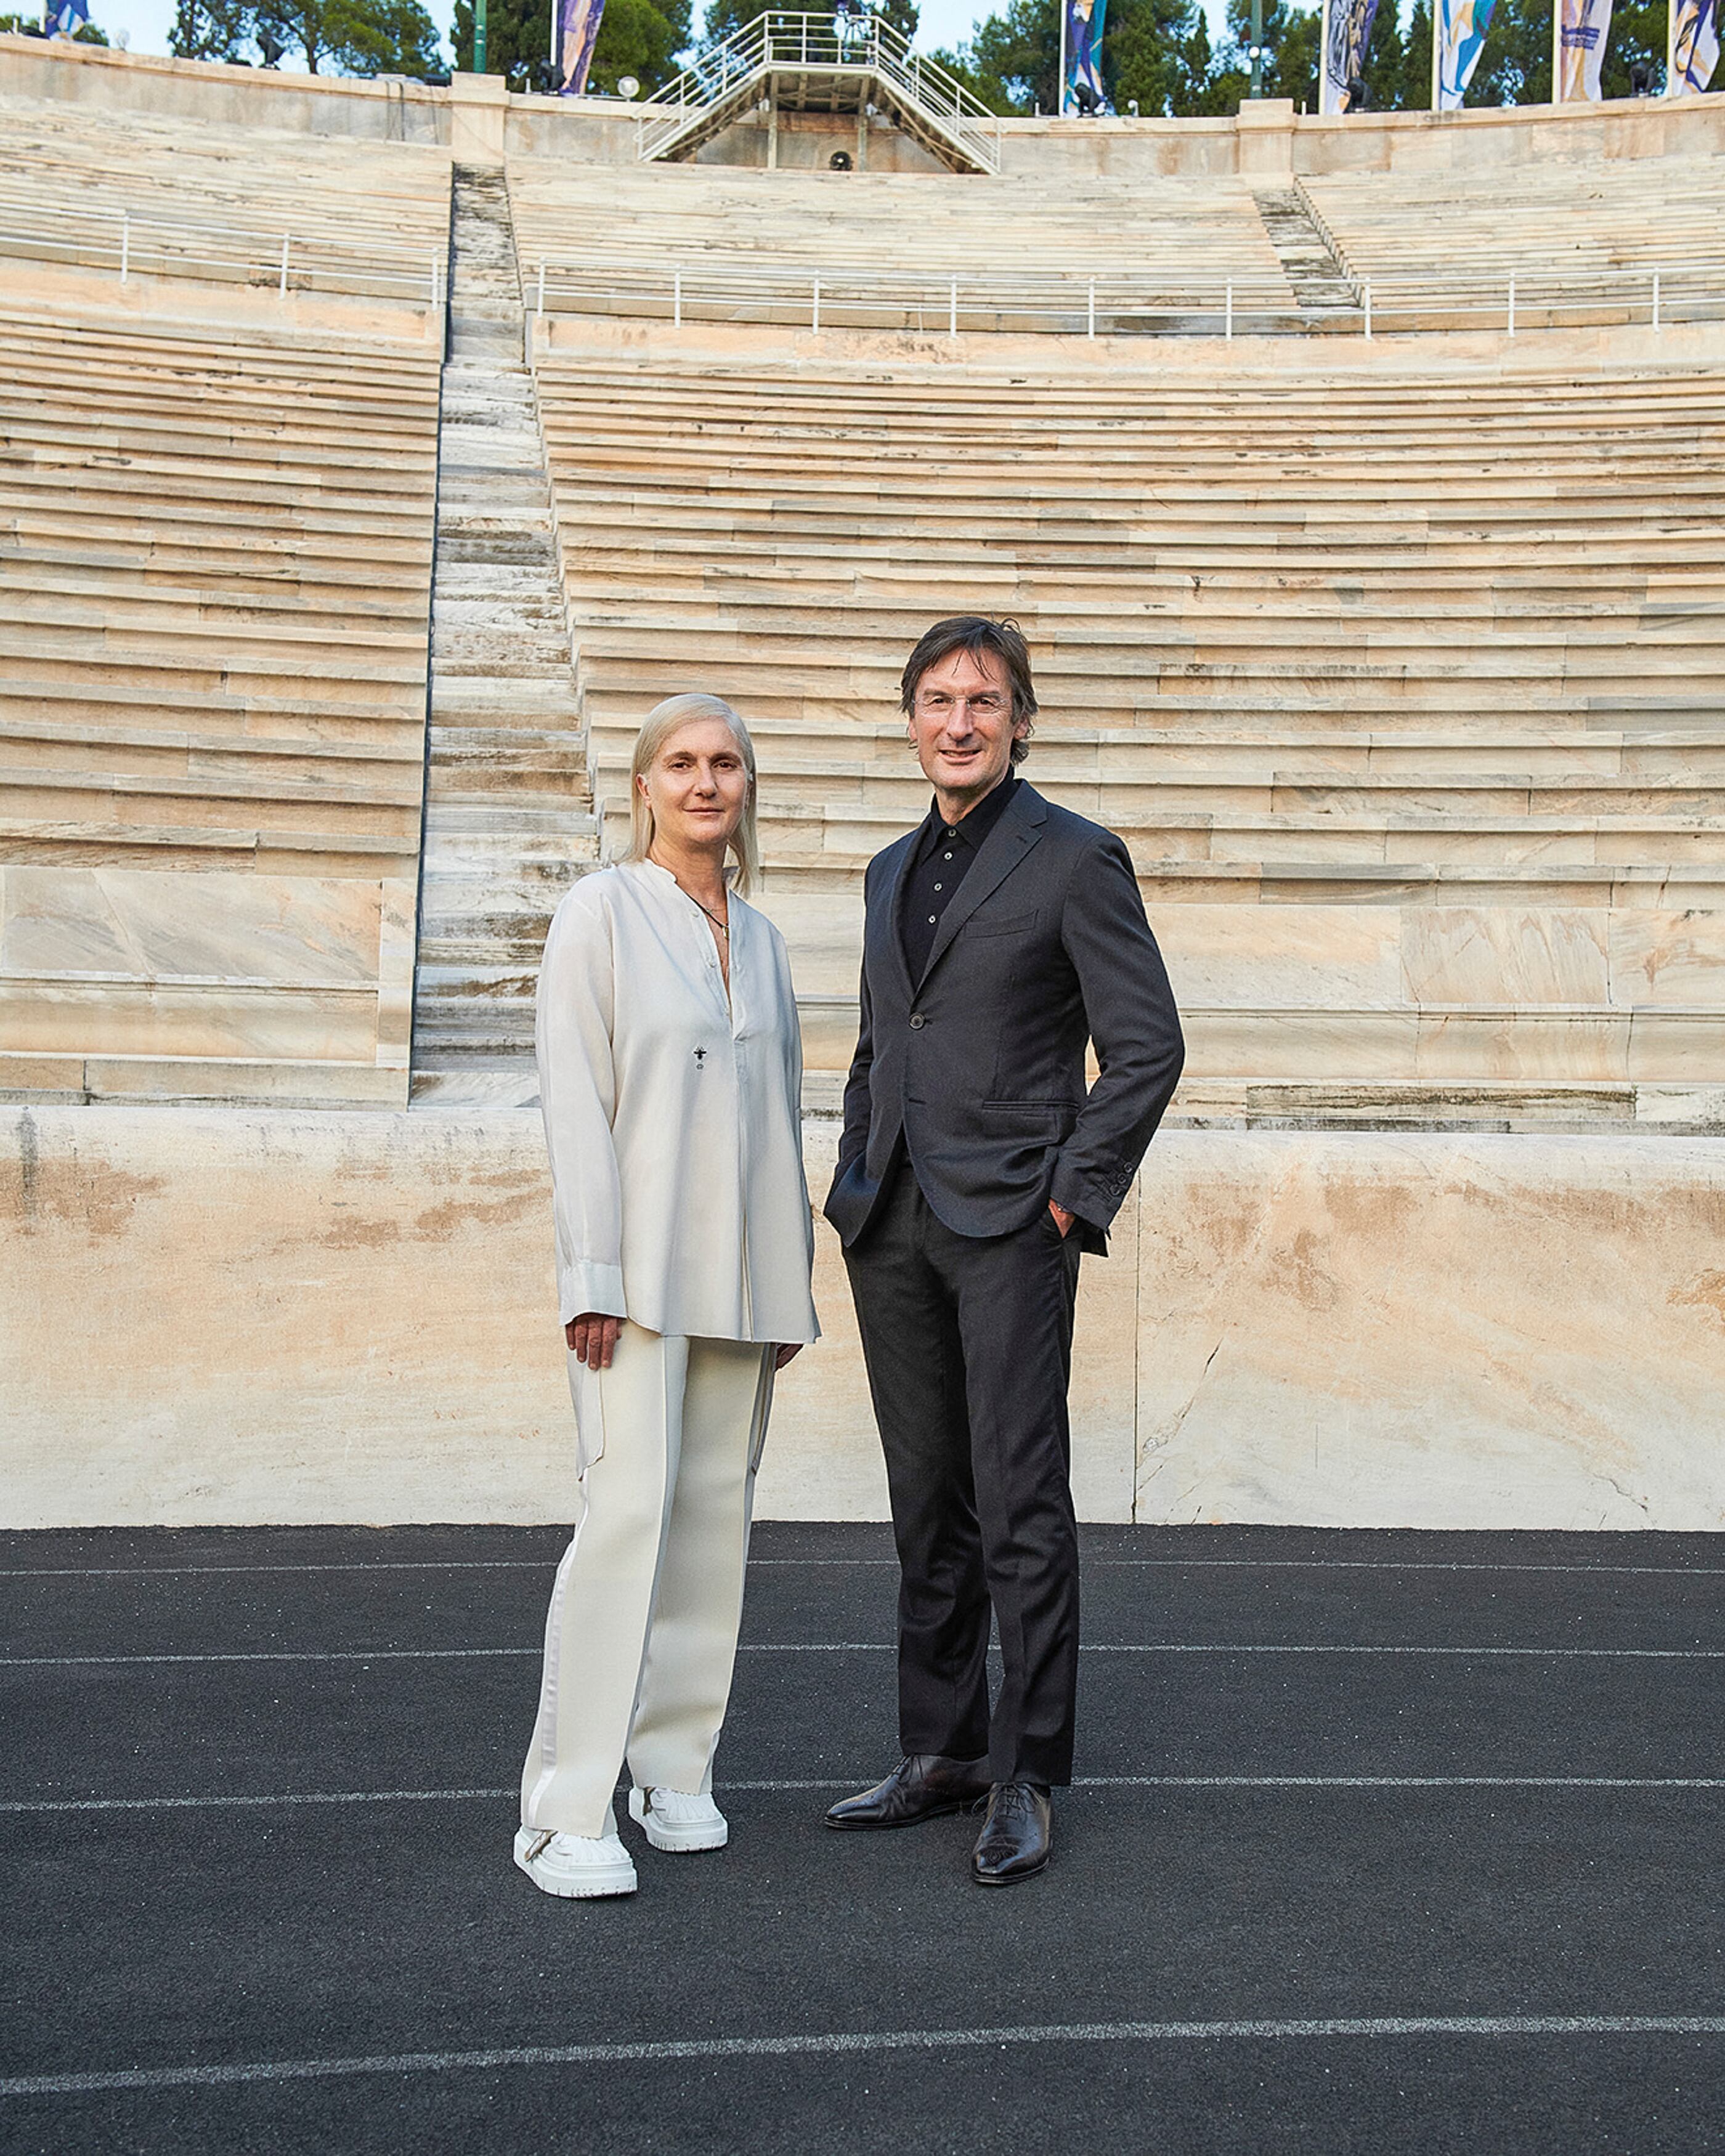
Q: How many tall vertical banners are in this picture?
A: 7